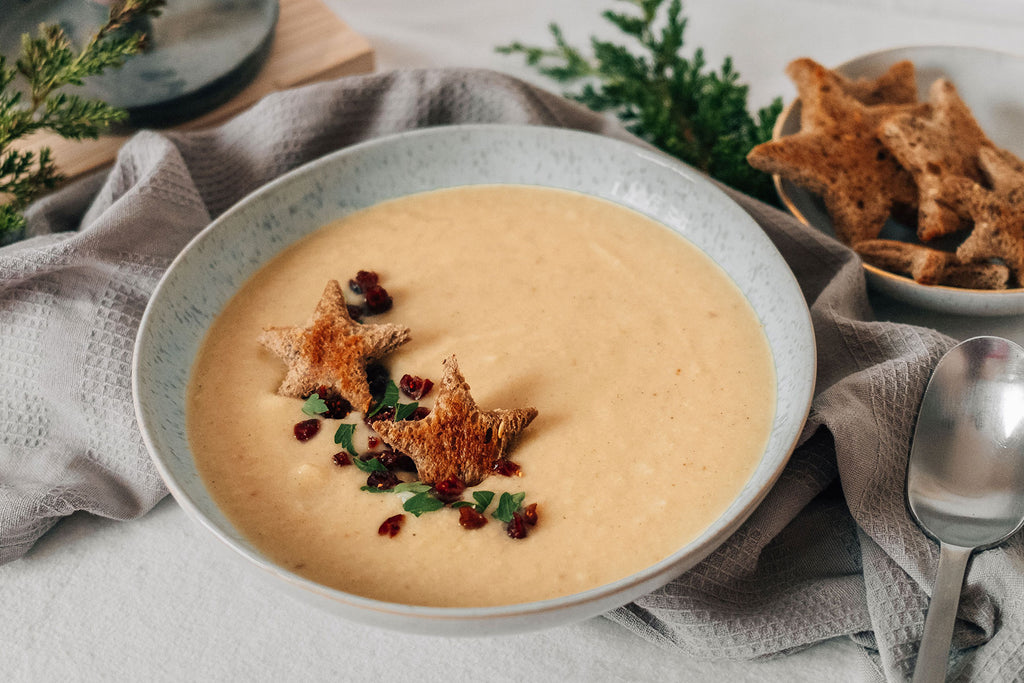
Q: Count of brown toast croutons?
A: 8